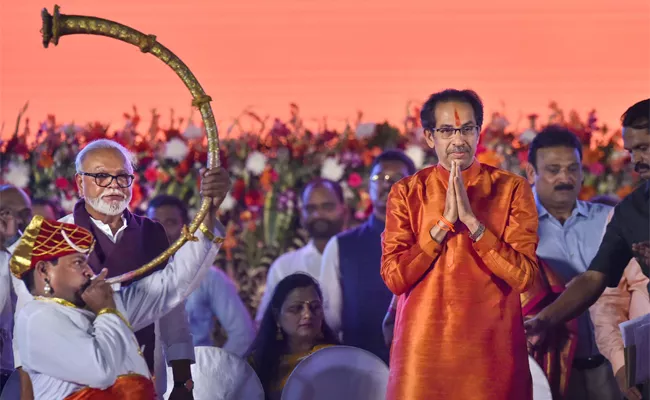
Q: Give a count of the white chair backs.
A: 3